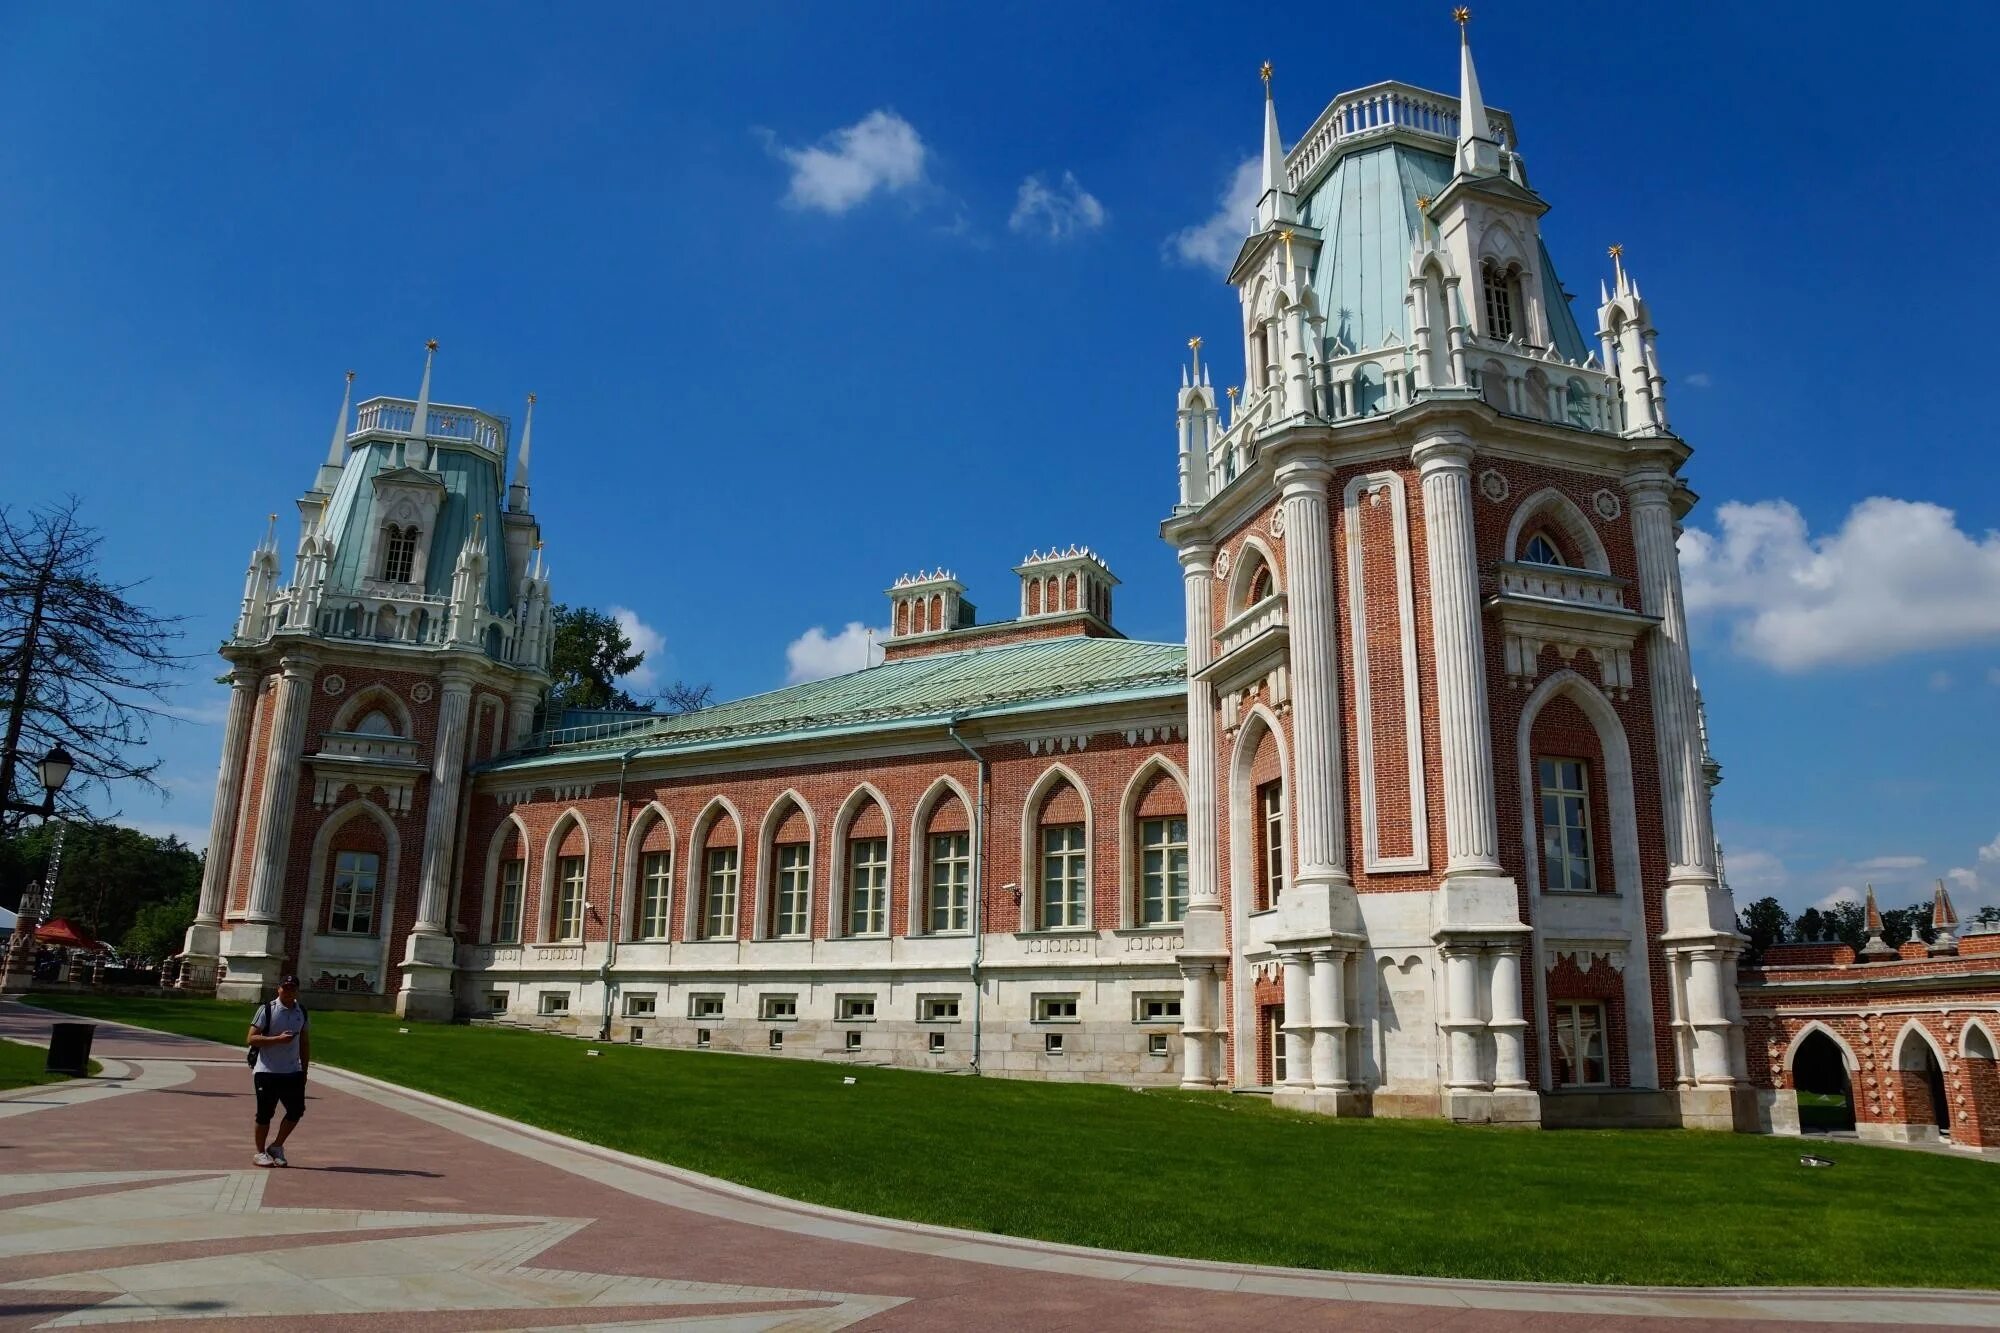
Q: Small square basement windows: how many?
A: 7